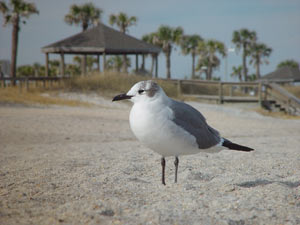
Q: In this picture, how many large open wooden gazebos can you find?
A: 1